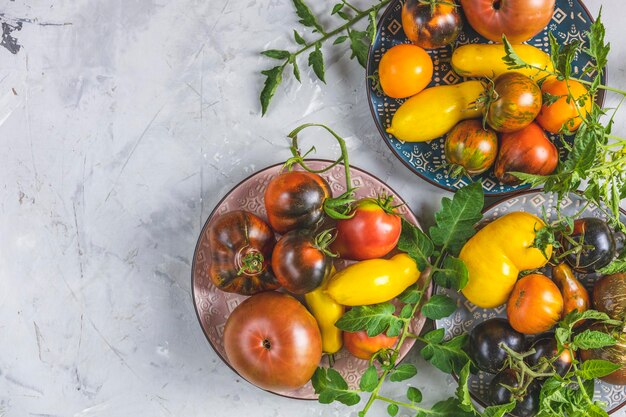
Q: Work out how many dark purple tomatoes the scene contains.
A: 4